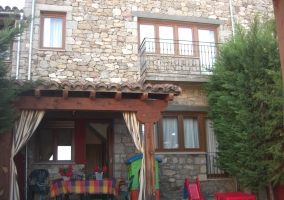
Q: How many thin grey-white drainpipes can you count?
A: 3